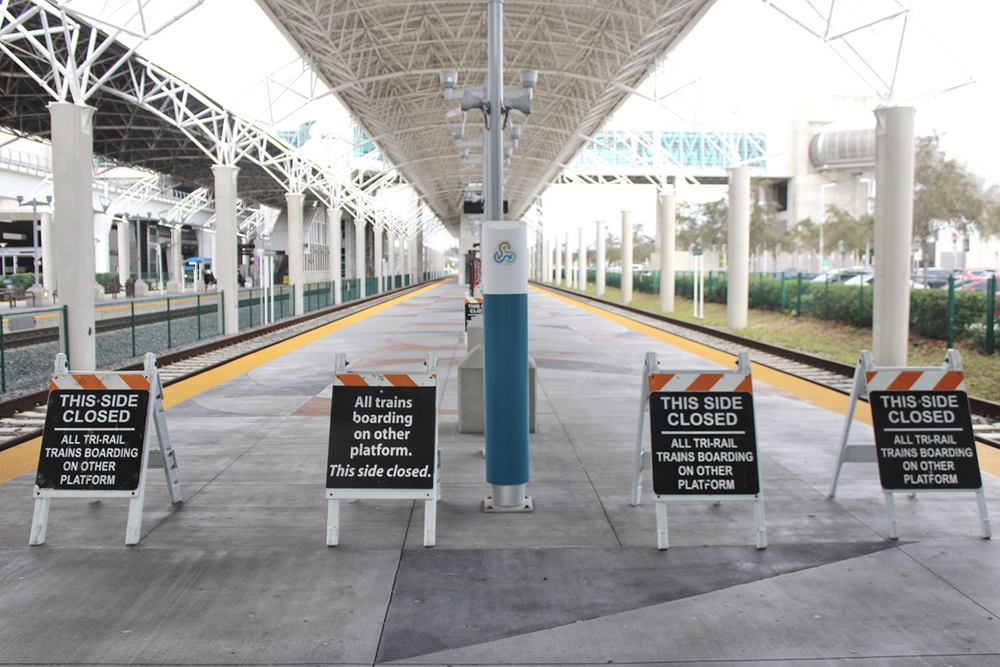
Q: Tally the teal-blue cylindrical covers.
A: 1